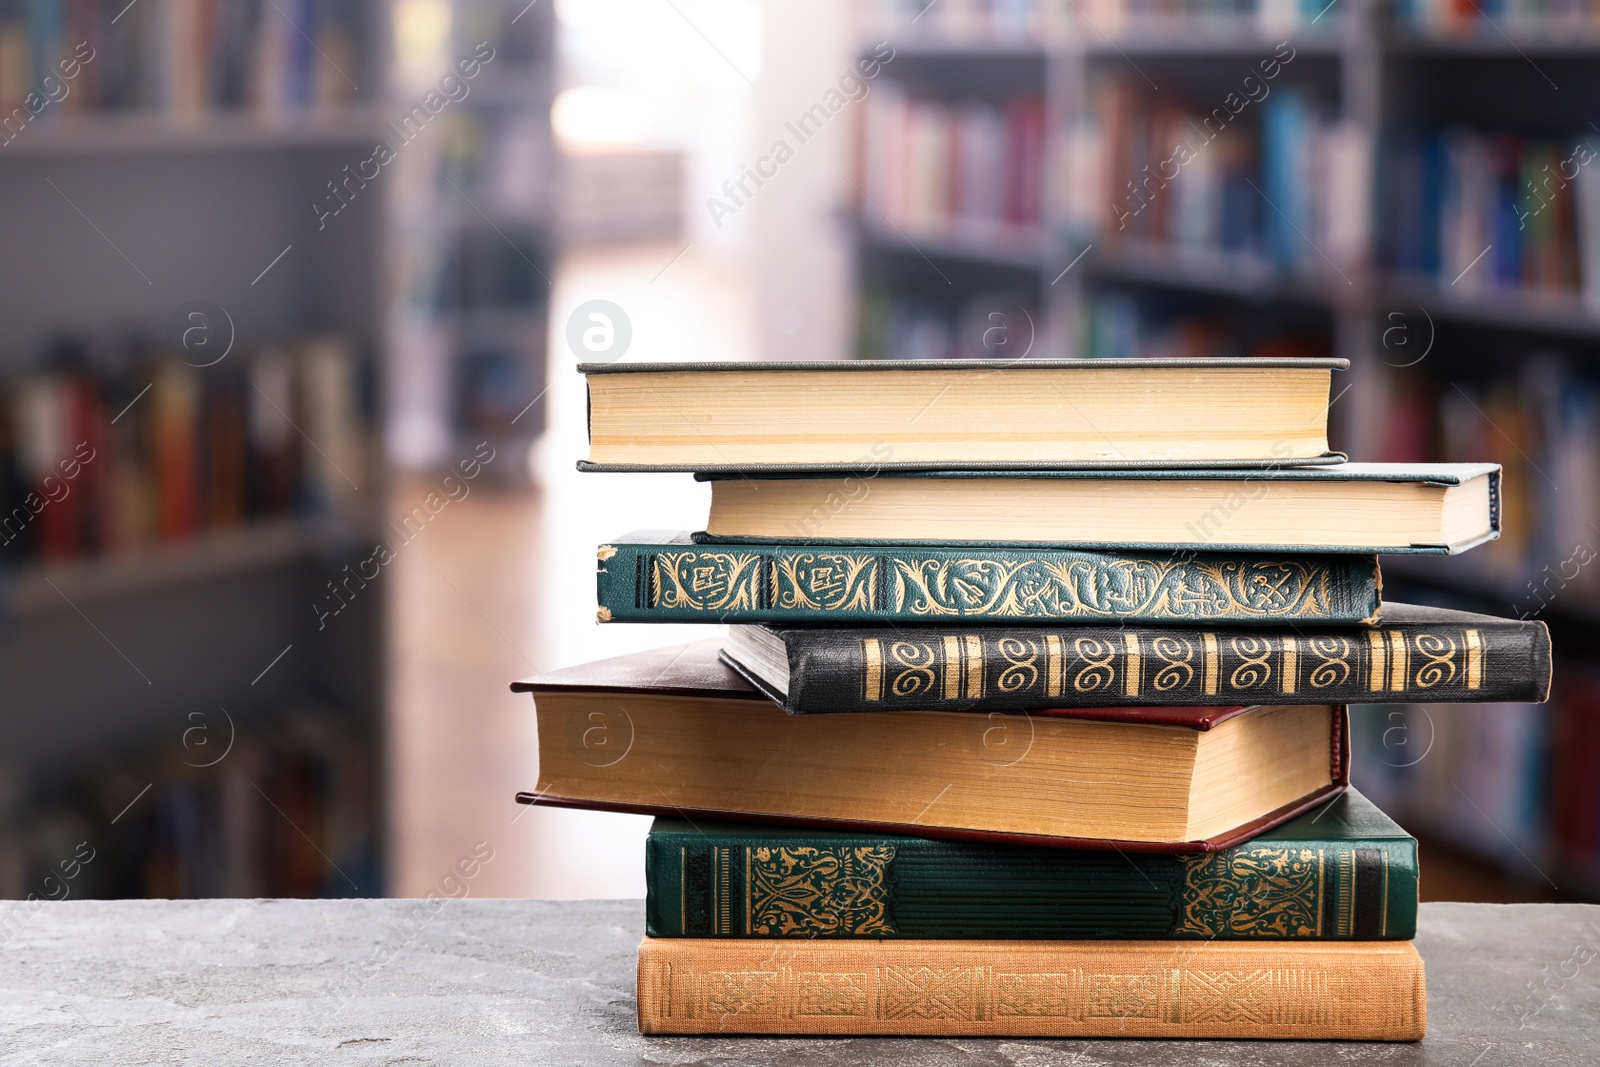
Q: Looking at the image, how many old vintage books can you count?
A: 7